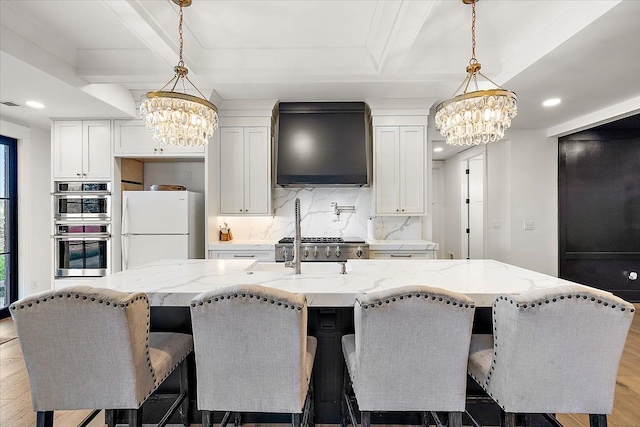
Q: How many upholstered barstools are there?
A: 4